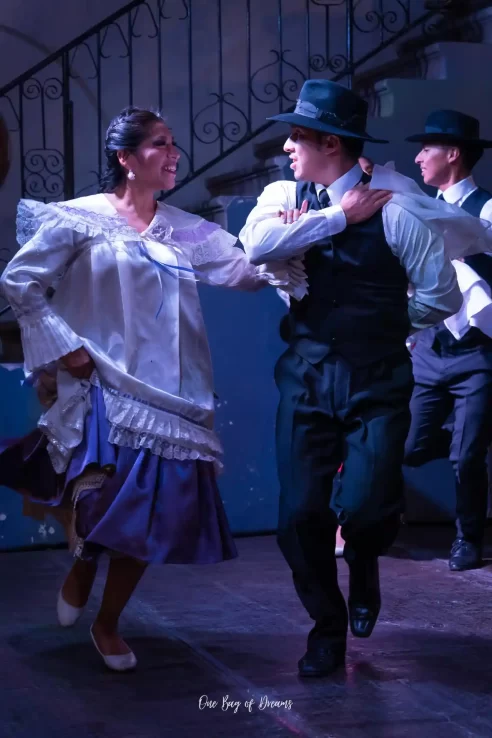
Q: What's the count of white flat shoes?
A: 2